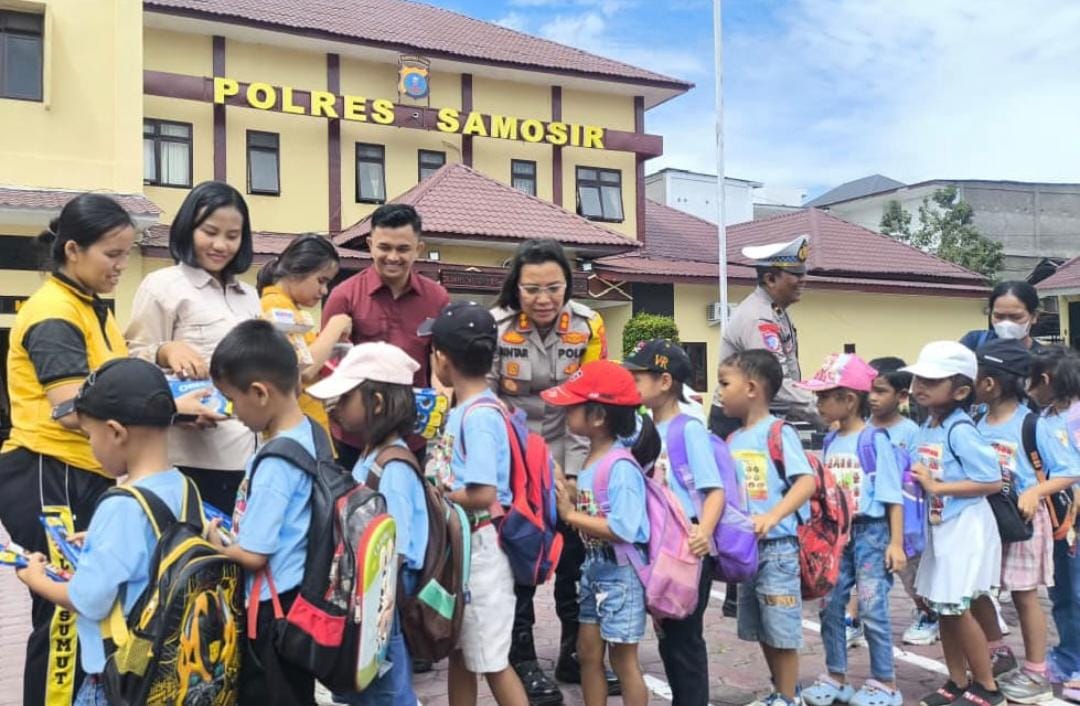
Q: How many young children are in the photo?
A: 12